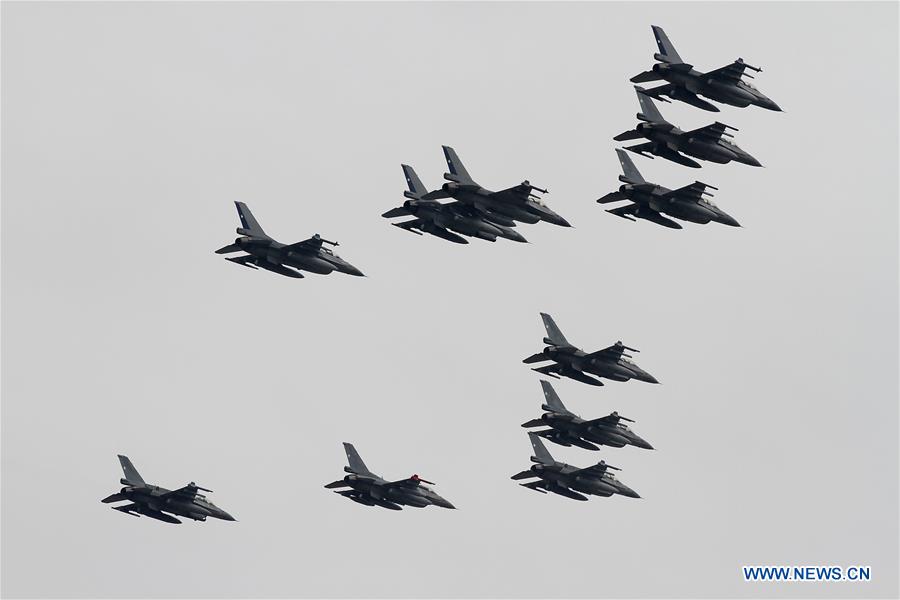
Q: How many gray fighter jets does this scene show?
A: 11